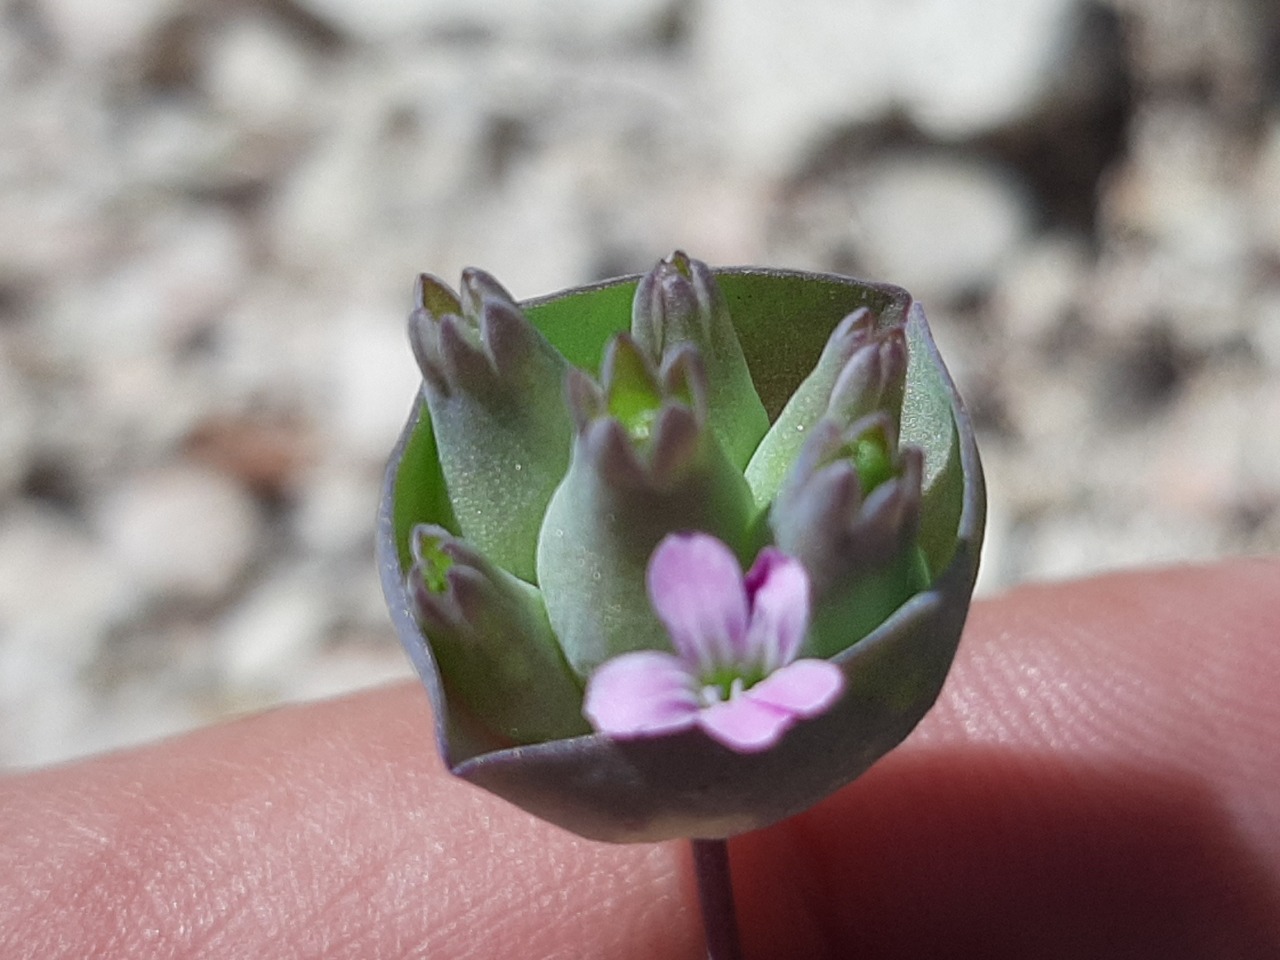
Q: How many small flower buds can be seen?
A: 6